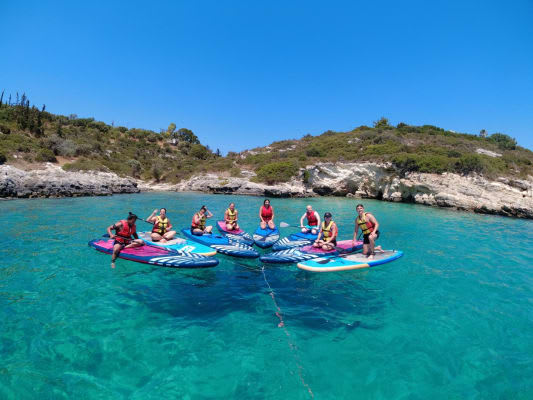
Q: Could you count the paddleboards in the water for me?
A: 8